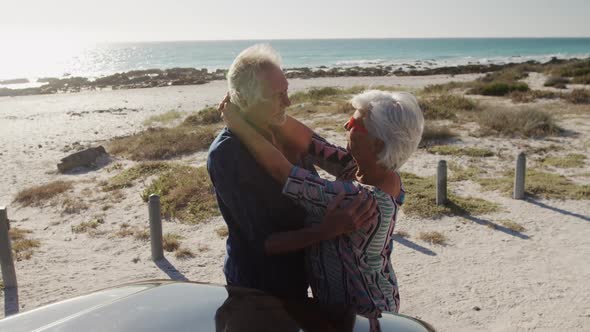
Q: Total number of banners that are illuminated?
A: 0